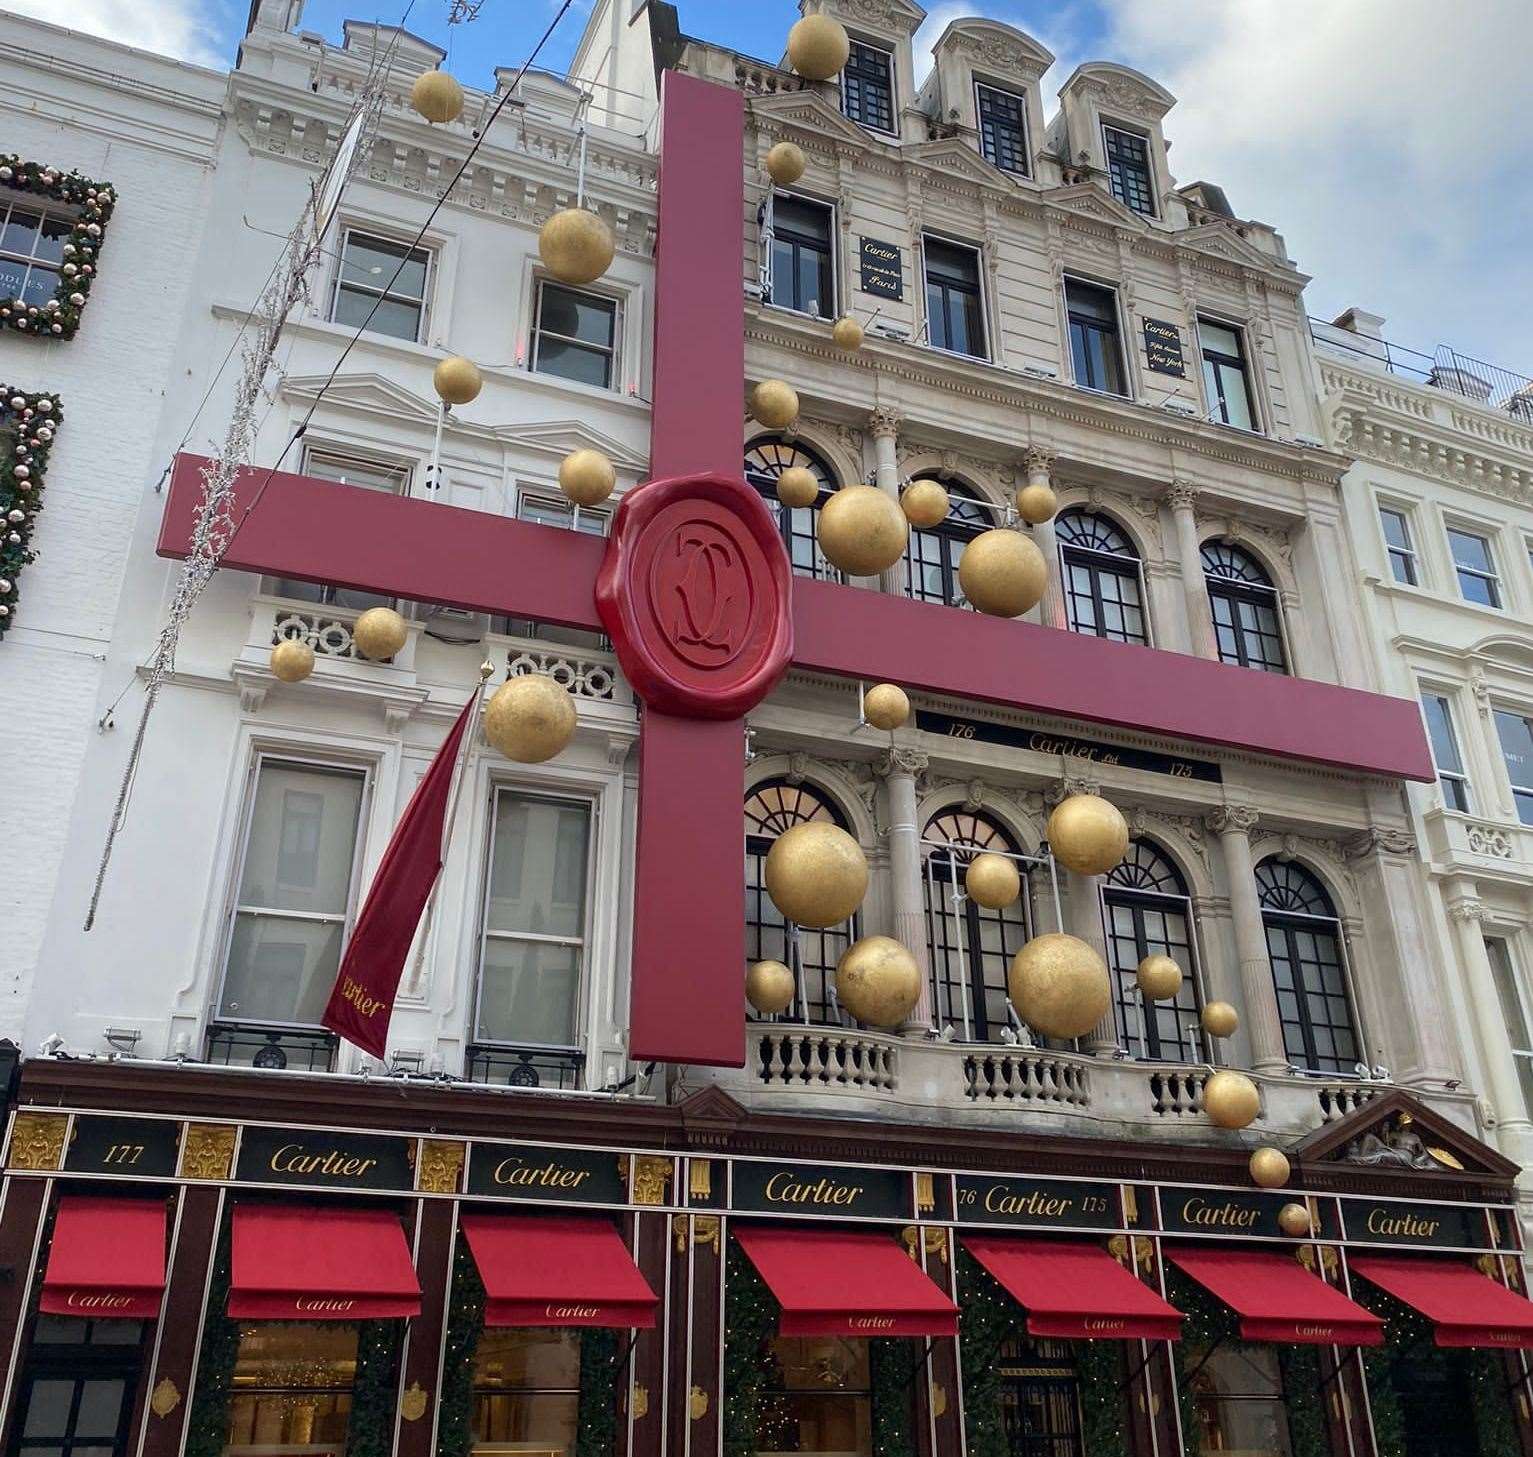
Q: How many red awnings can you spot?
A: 7